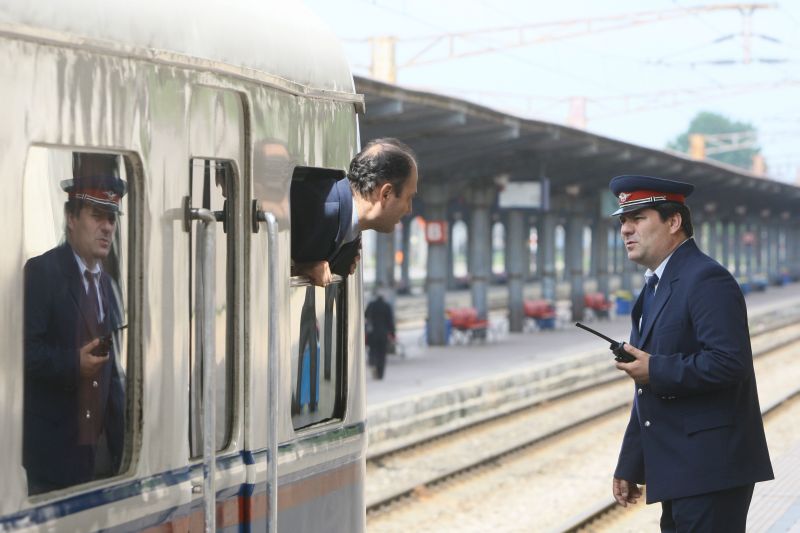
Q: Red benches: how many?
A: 3